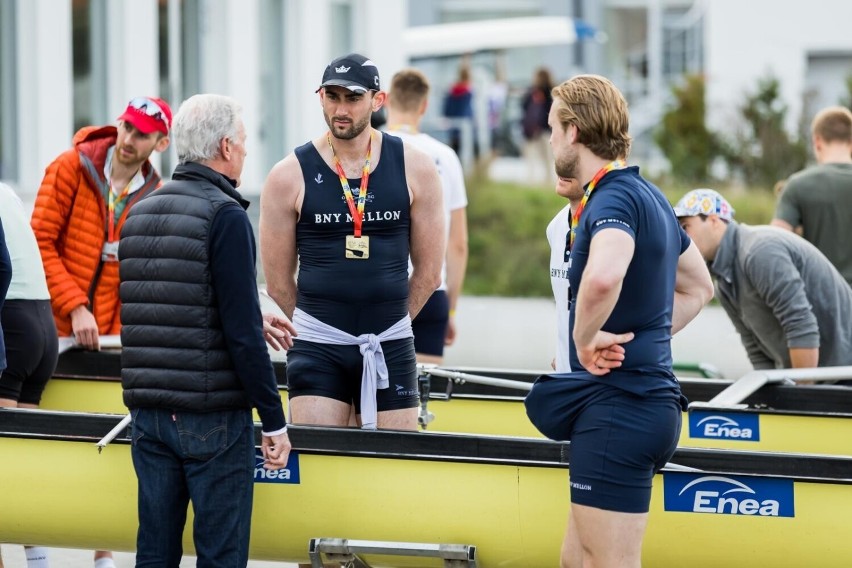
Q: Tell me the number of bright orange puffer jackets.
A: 1